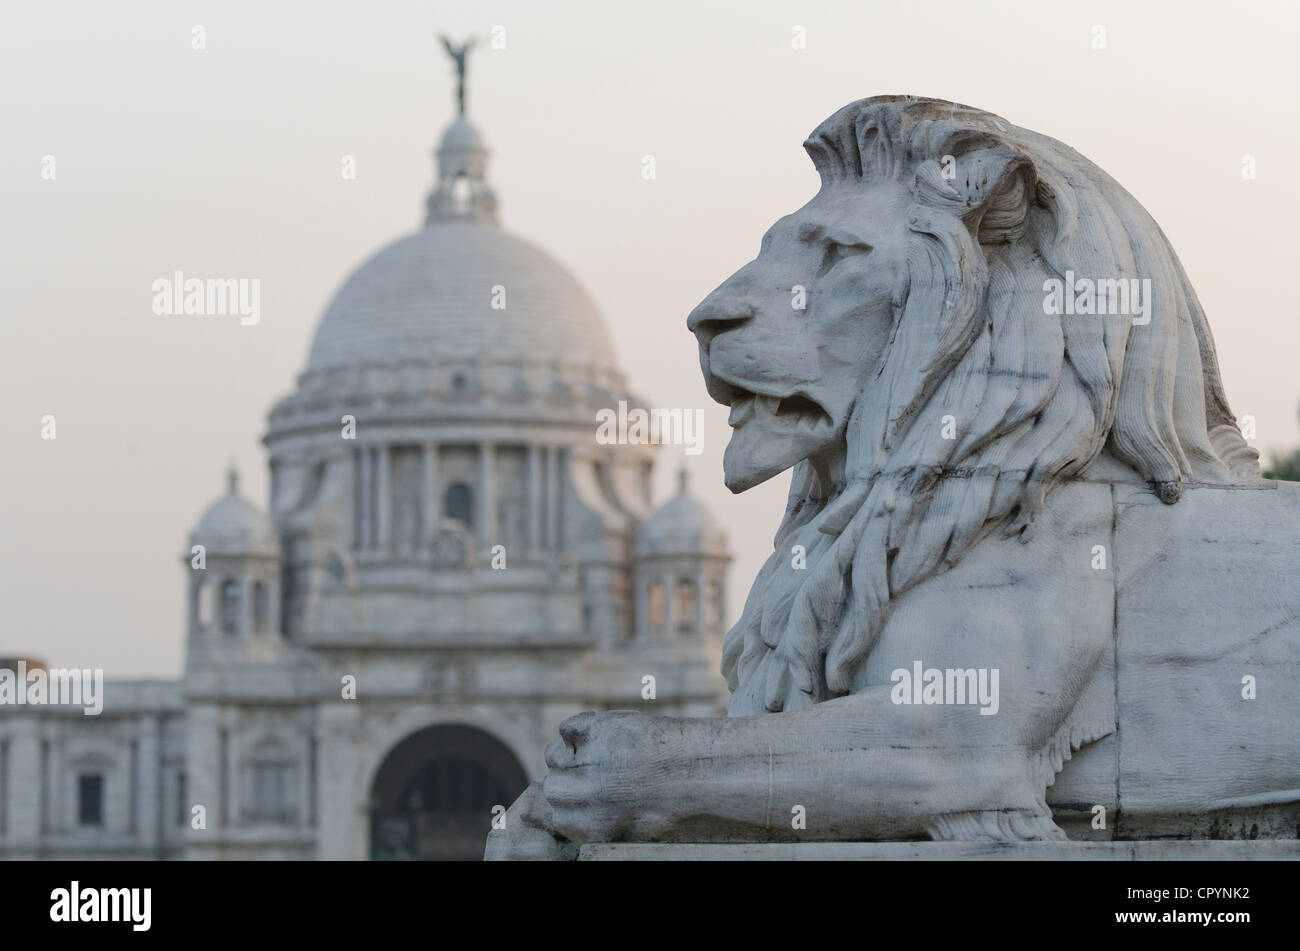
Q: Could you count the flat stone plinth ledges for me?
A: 1